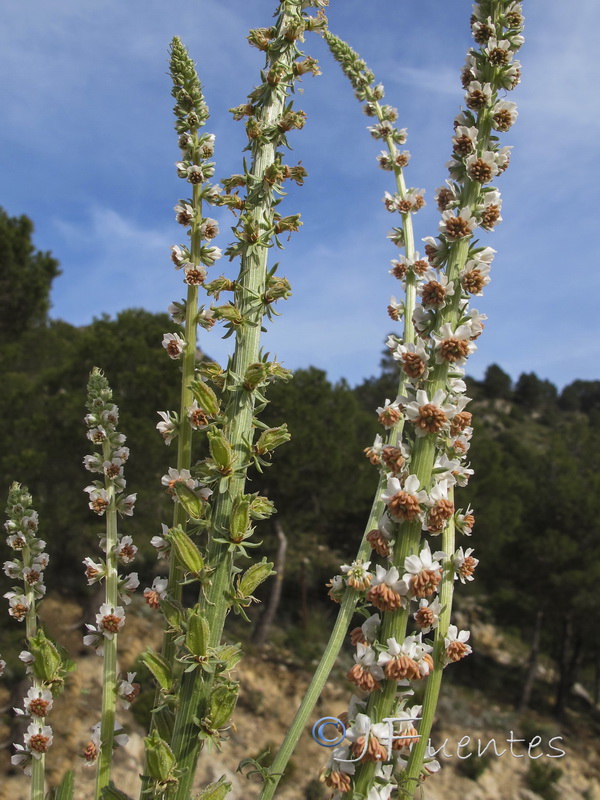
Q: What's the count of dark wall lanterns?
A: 0